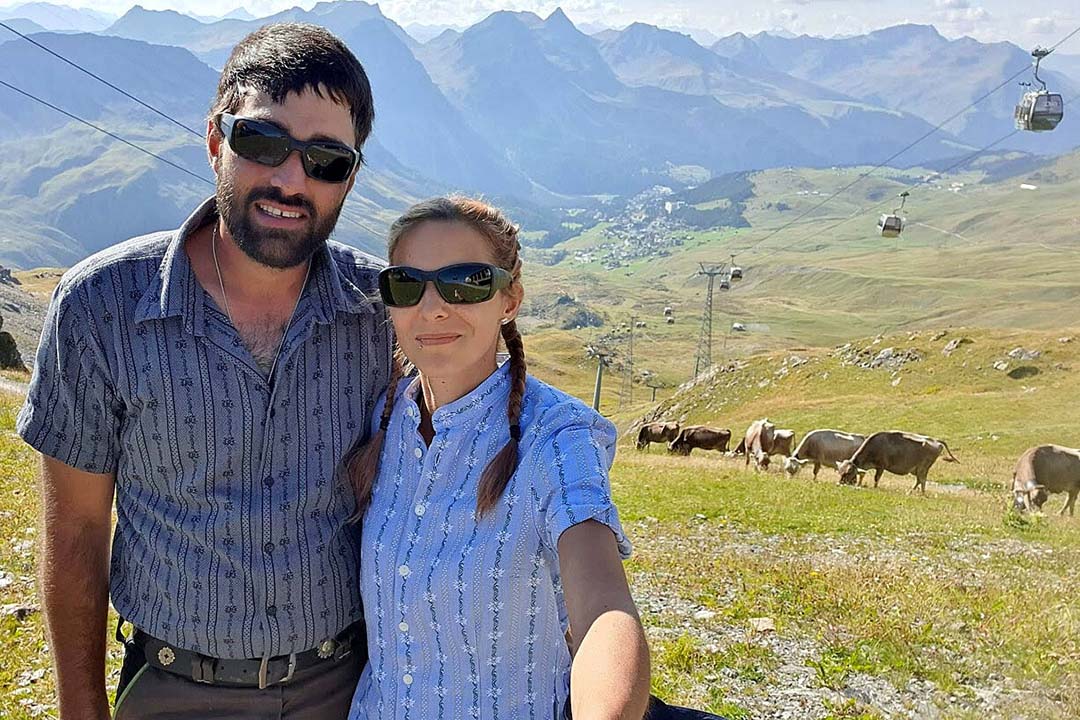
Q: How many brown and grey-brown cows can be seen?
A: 7